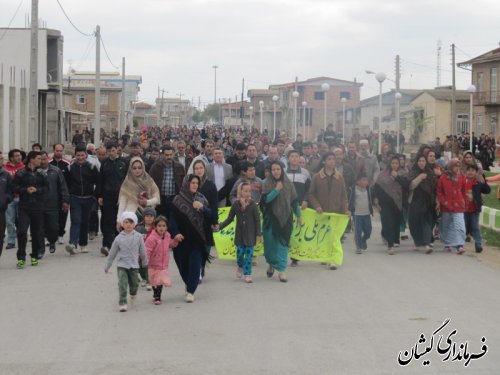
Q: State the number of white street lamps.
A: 10